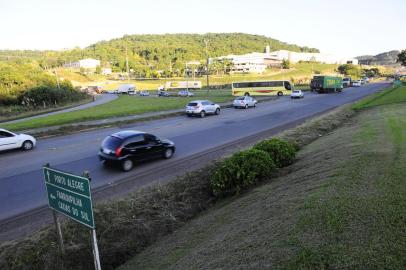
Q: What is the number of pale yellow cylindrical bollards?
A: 0